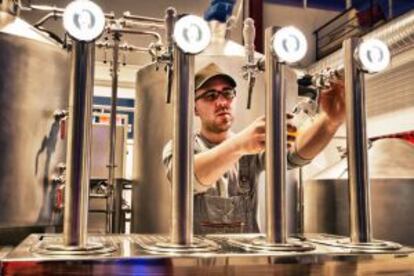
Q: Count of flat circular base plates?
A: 4